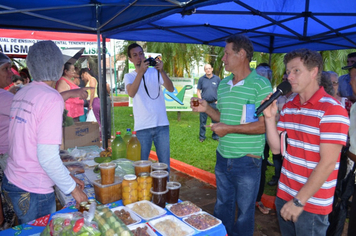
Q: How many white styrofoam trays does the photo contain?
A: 6